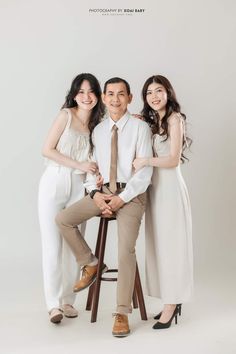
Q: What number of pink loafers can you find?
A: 2